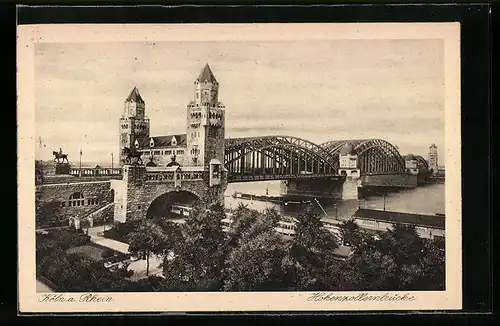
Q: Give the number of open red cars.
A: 0